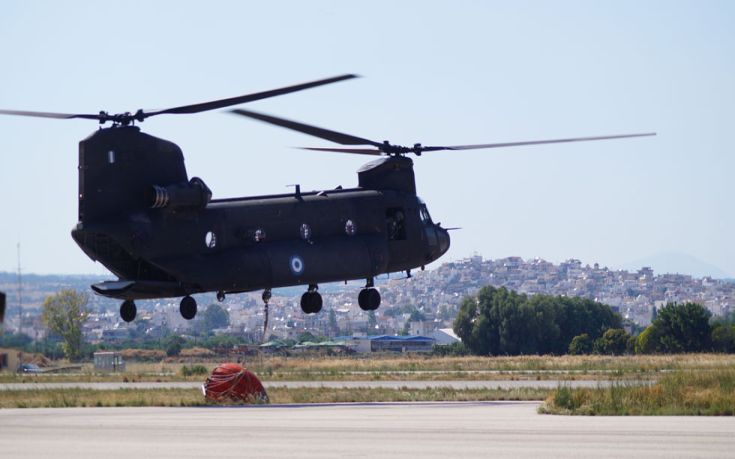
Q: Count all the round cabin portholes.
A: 4